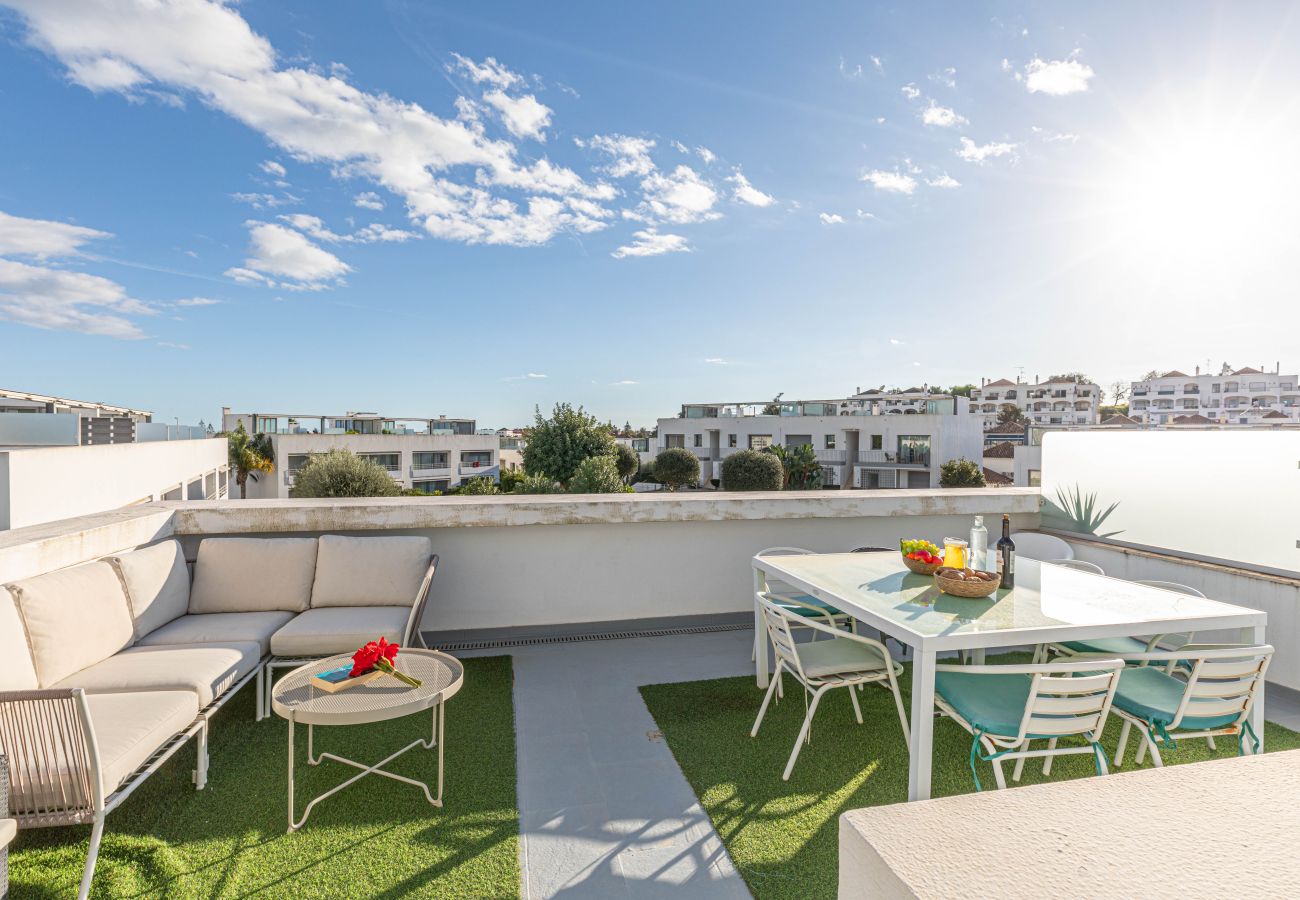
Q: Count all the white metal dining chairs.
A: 6